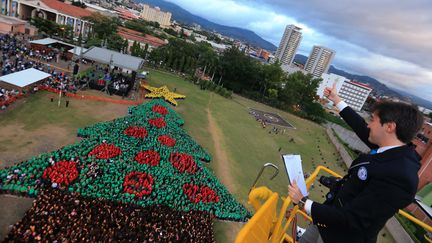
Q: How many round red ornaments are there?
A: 10